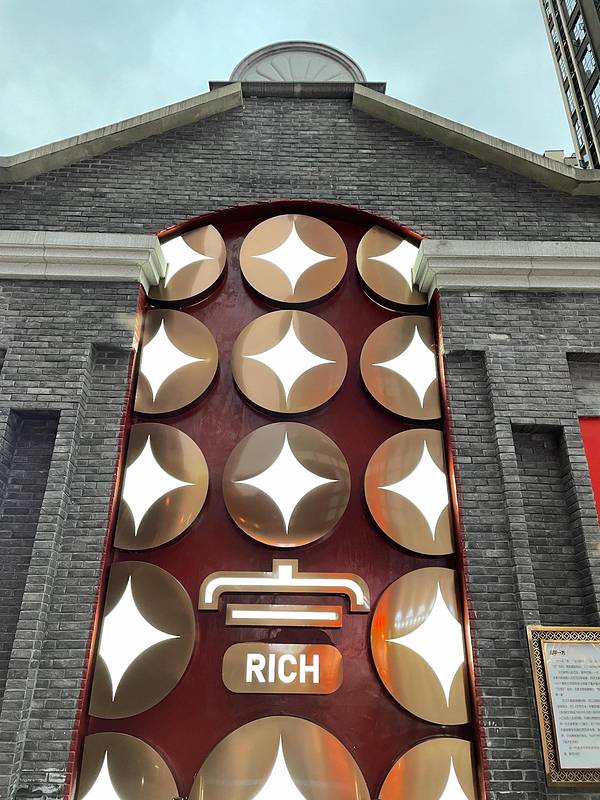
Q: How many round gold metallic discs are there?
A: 14